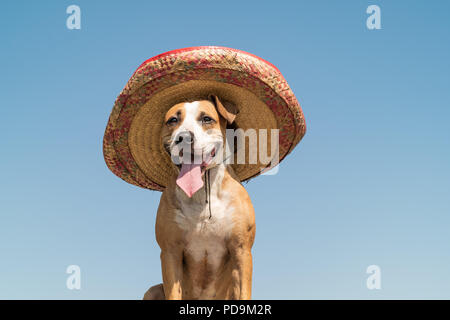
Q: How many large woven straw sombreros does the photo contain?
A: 1